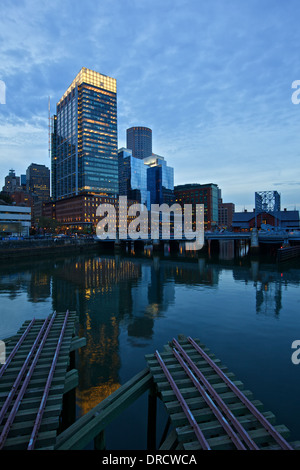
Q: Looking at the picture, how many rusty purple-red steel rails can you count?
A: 8